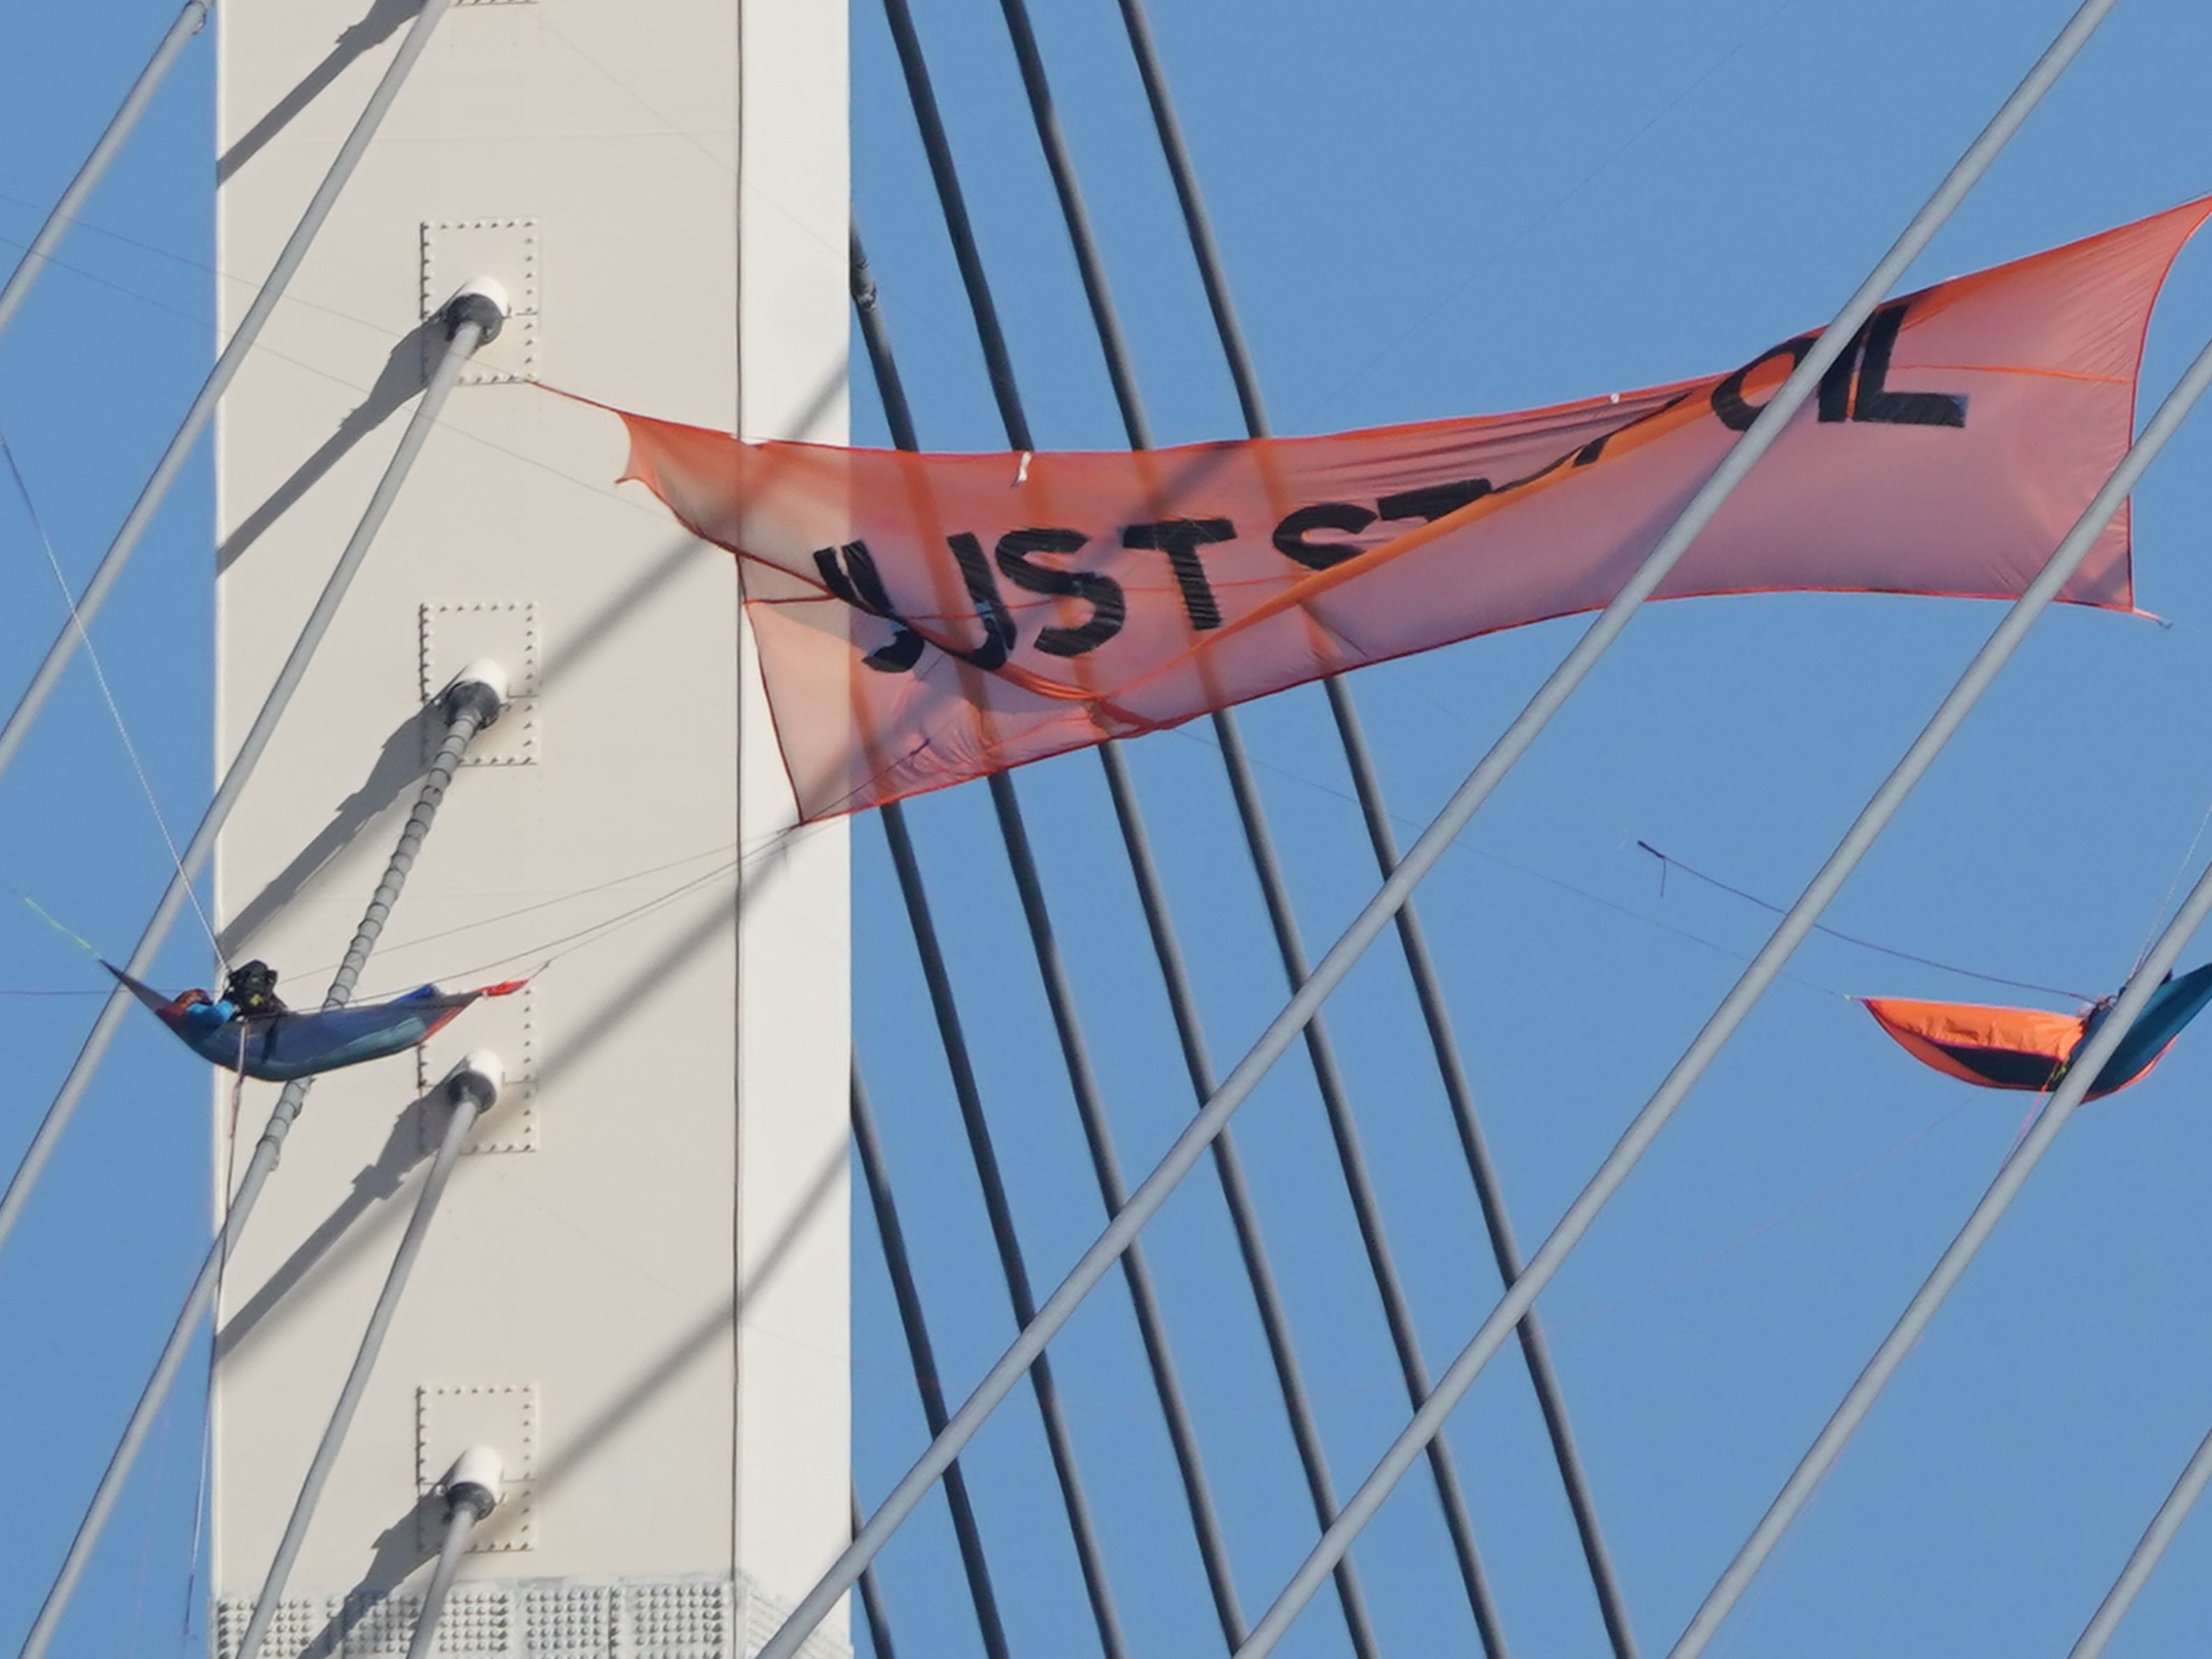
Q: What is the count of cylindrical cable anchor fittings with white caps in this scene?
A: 4